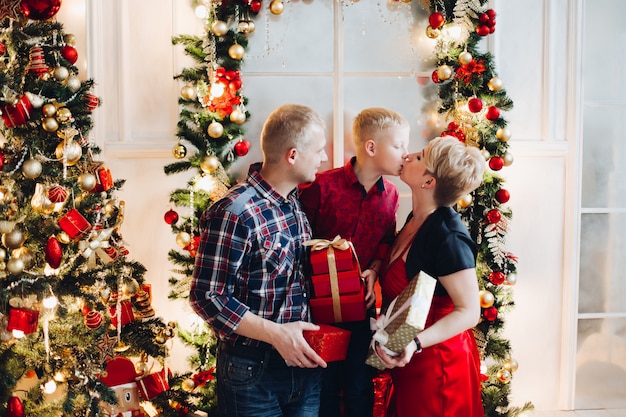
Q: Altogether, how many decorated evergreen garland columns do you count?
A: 2